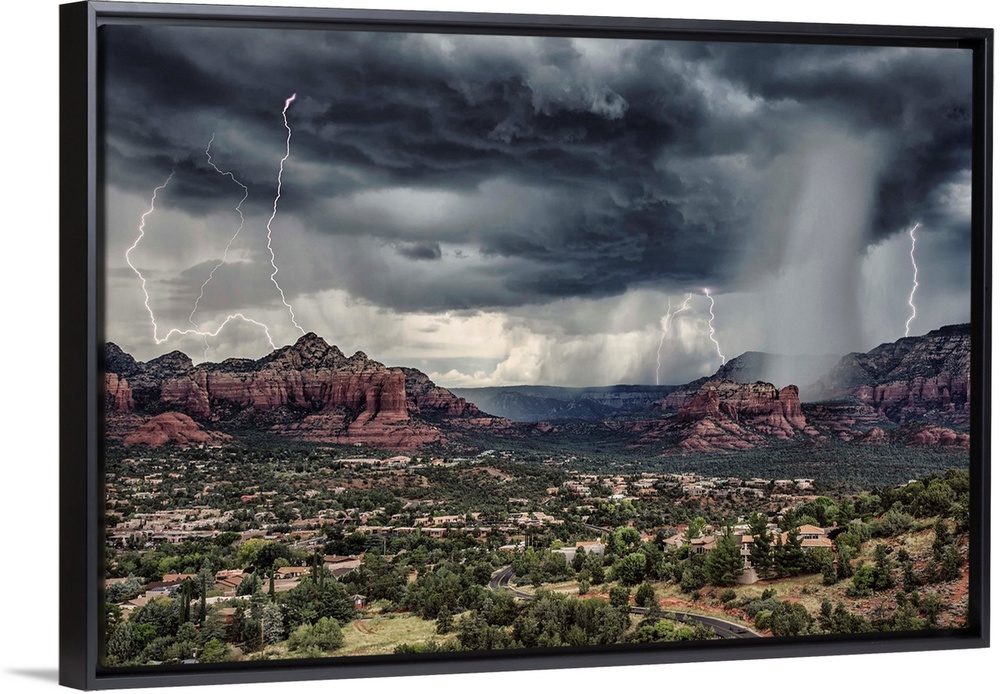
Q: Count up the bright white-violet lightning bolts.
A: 6